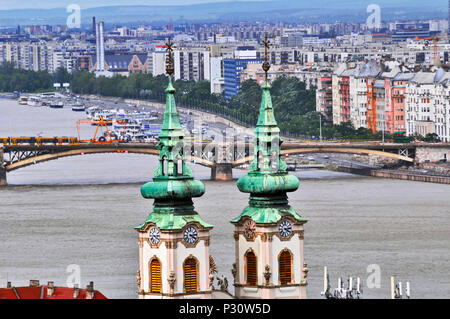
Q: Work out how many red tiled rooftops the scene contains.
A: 1